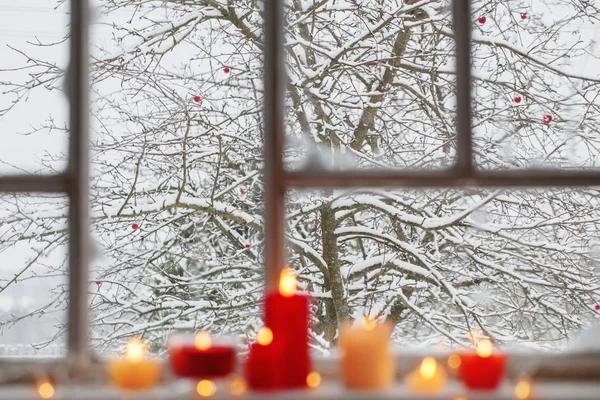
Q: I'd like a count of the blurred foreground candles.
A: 7